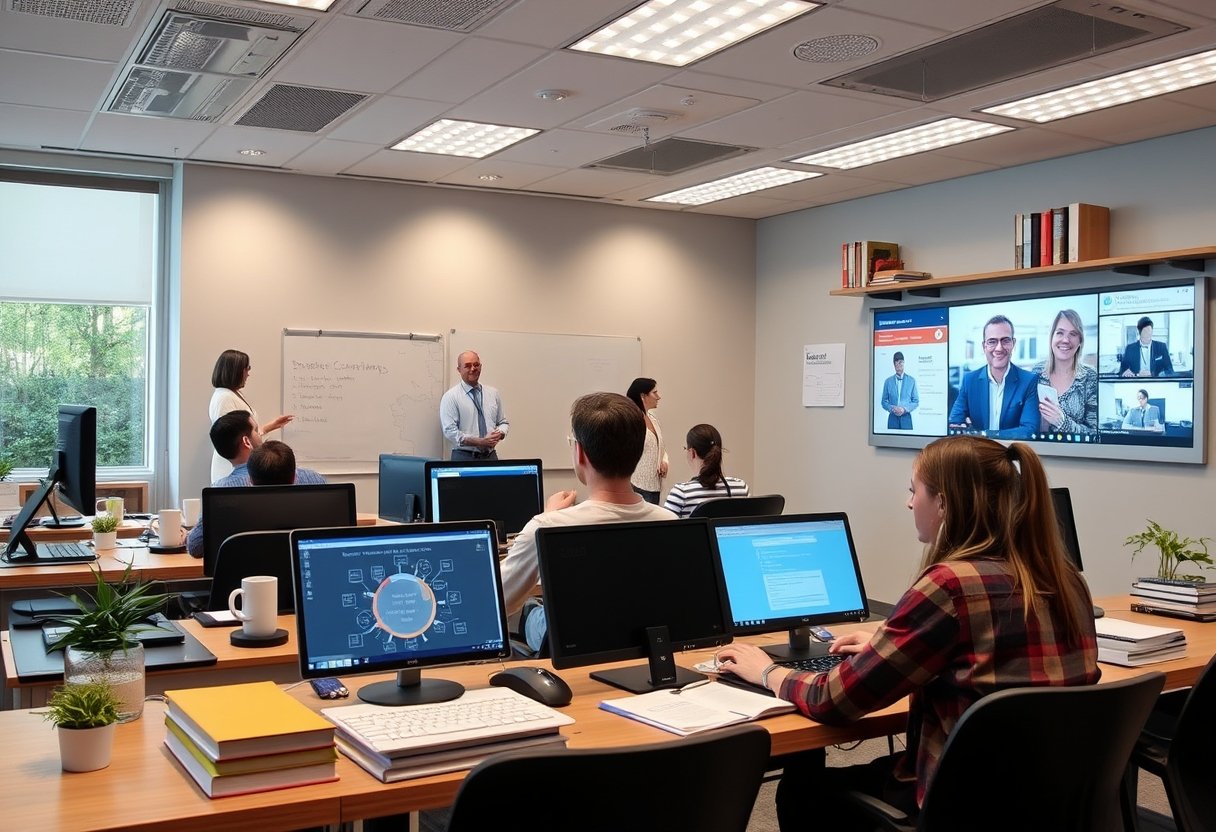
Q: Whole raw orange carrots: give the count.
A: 0